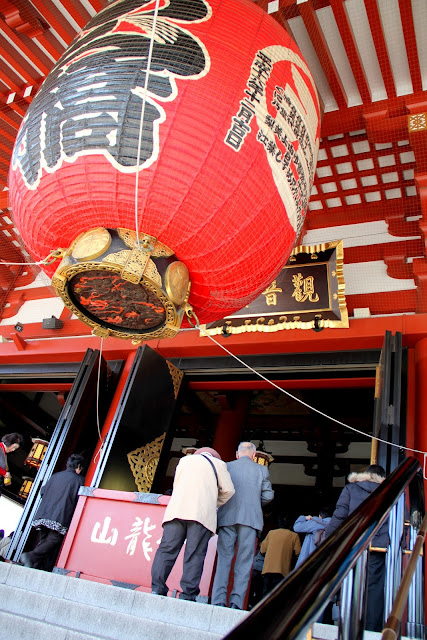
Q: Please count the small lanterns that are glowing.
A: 3